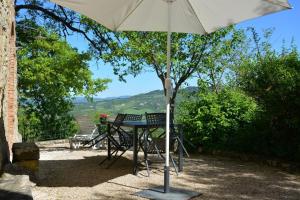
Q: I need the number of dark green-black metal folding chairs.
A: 4